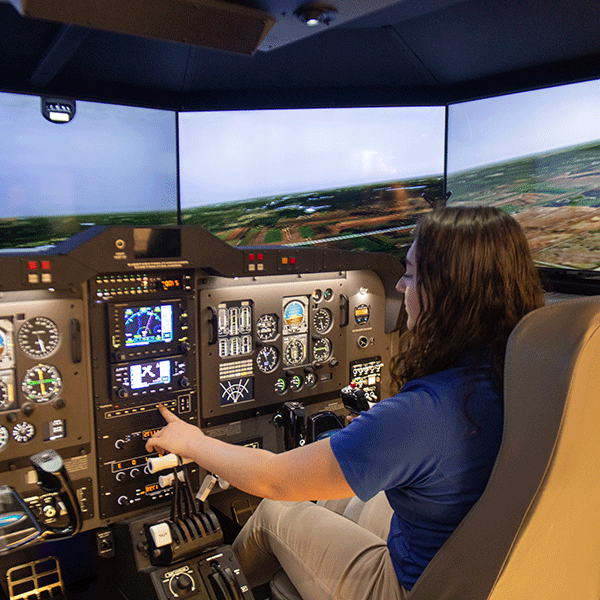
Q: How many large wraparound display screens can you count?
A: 3